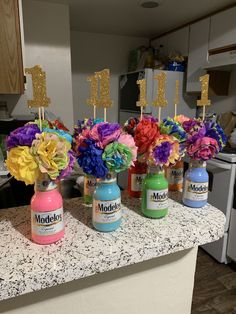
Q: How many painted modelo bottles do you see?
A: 7